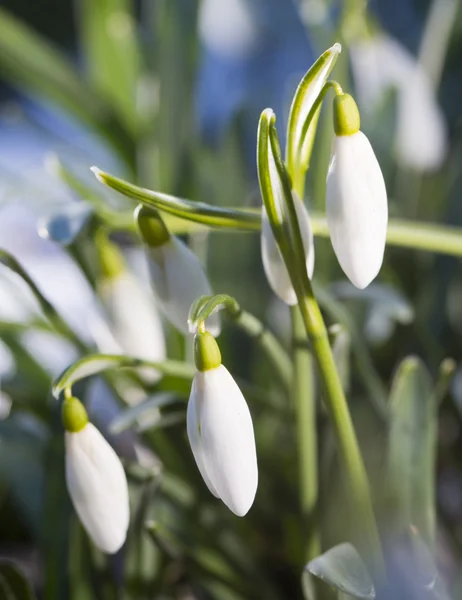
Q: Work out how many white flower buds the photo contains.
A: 6